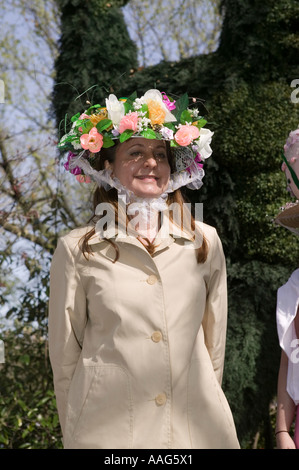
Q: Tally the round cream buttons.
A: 3